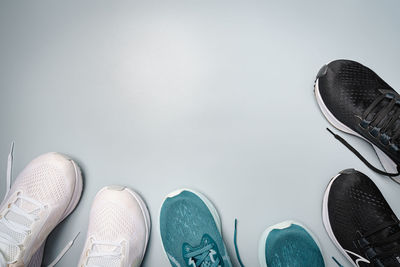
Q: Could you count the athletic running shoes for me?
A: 6